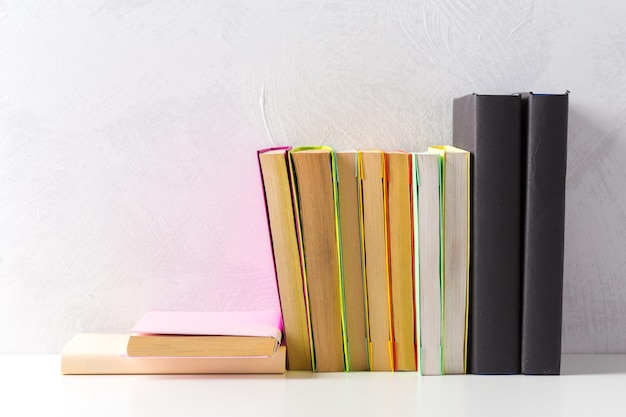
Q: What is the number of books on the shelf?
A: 11